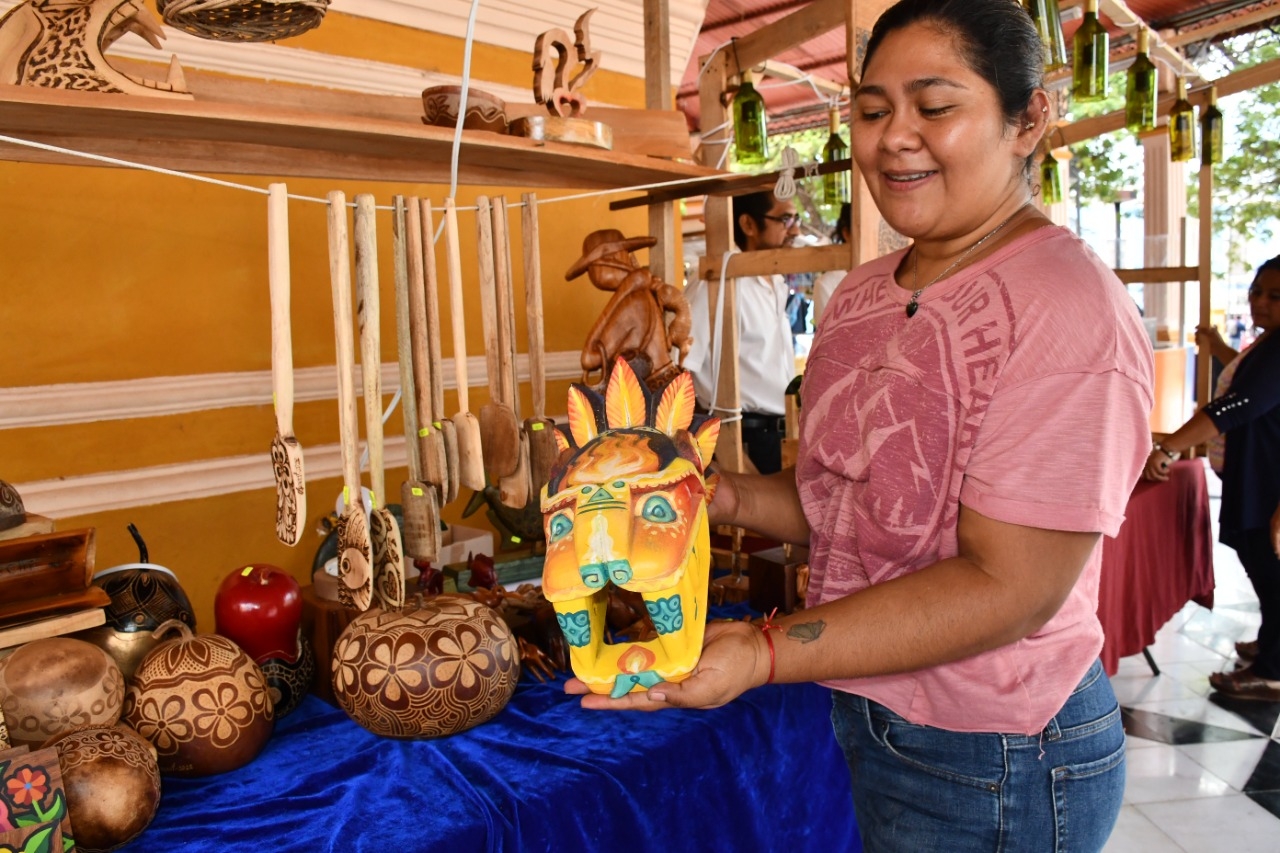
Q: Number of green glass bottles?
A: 8